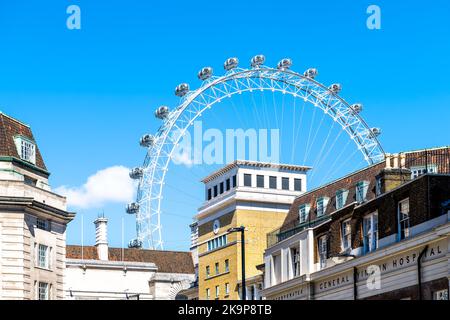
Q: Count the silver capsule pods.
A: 14